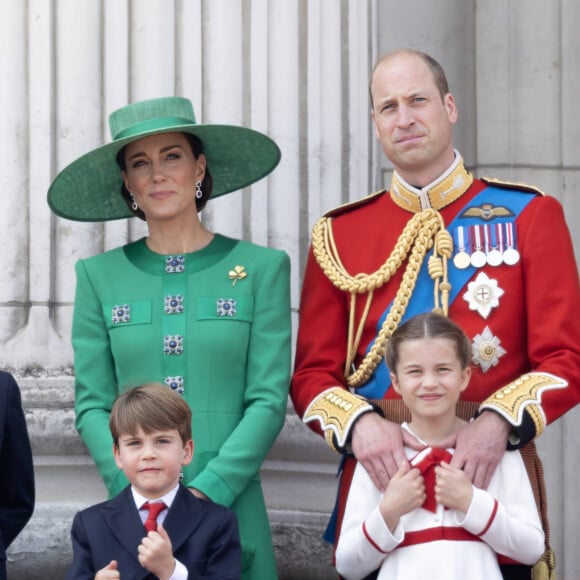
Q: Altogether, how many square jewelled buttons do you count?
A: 6